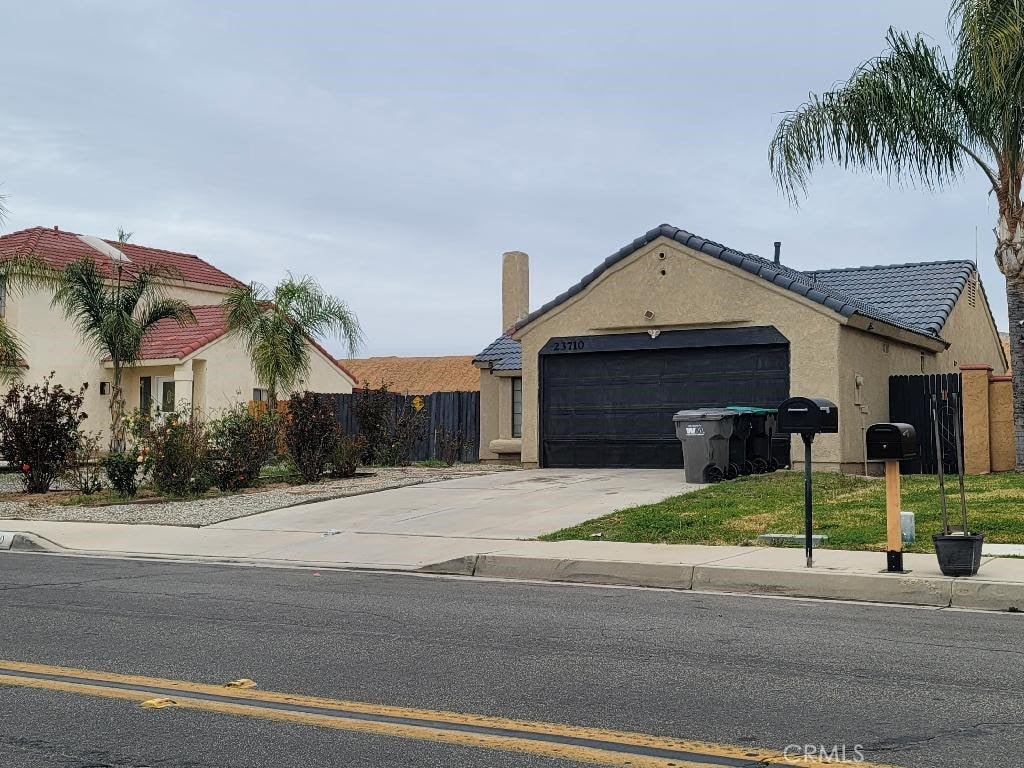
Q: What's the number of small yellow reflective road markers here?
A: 2